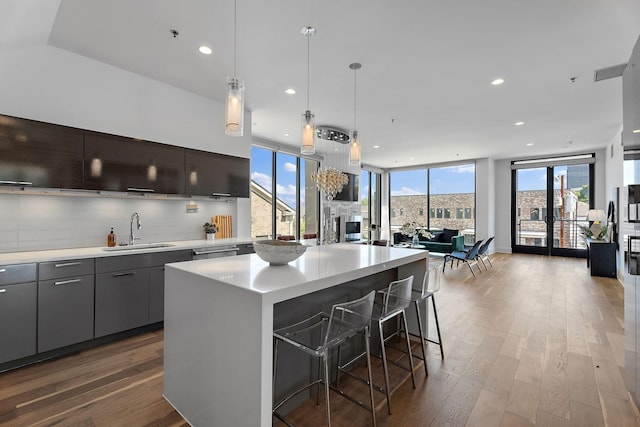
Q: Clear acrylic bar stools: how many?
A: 3